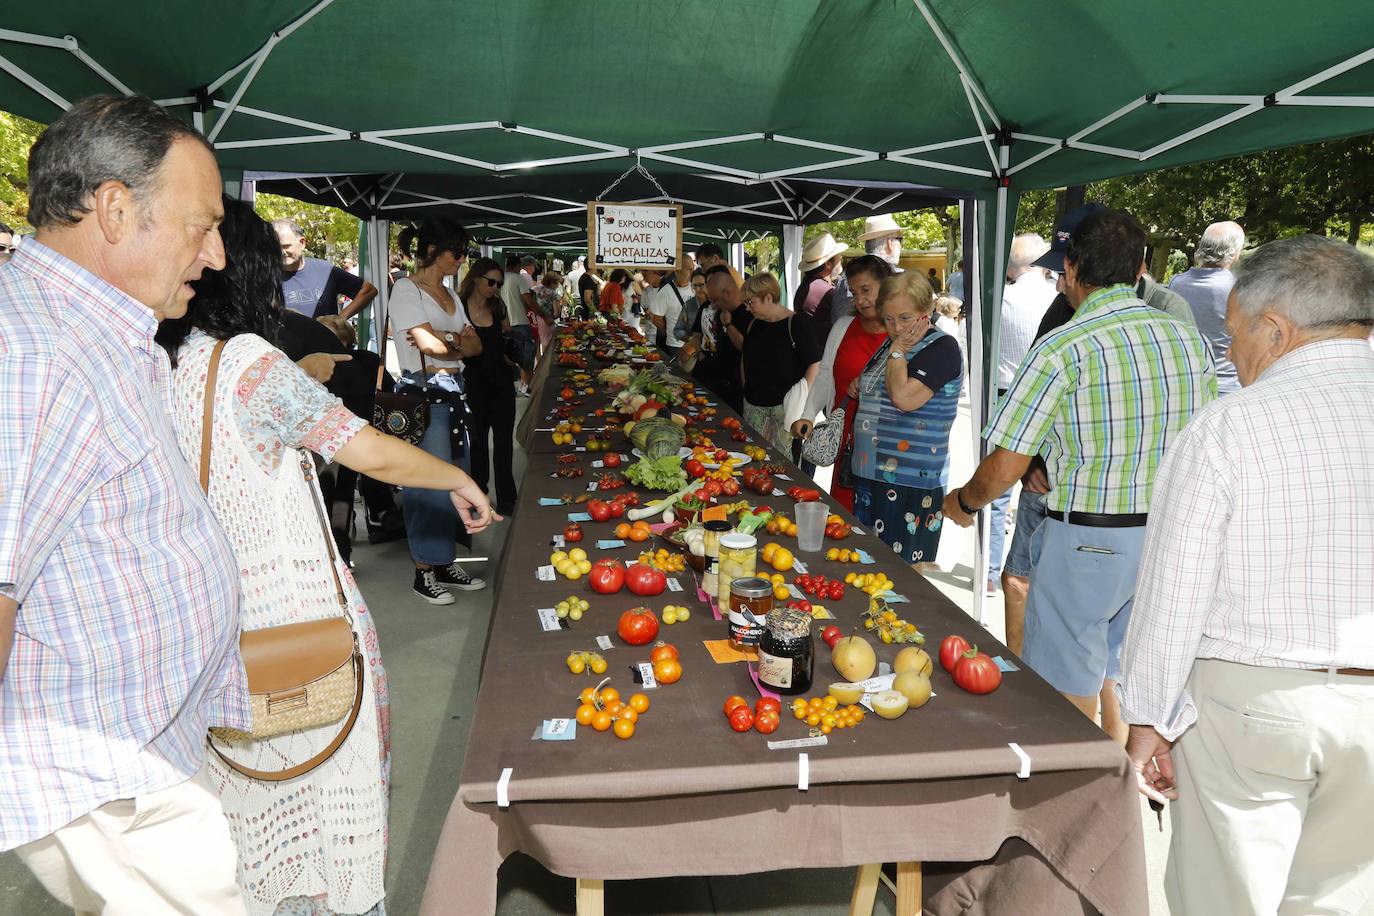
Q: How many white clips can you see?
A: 3